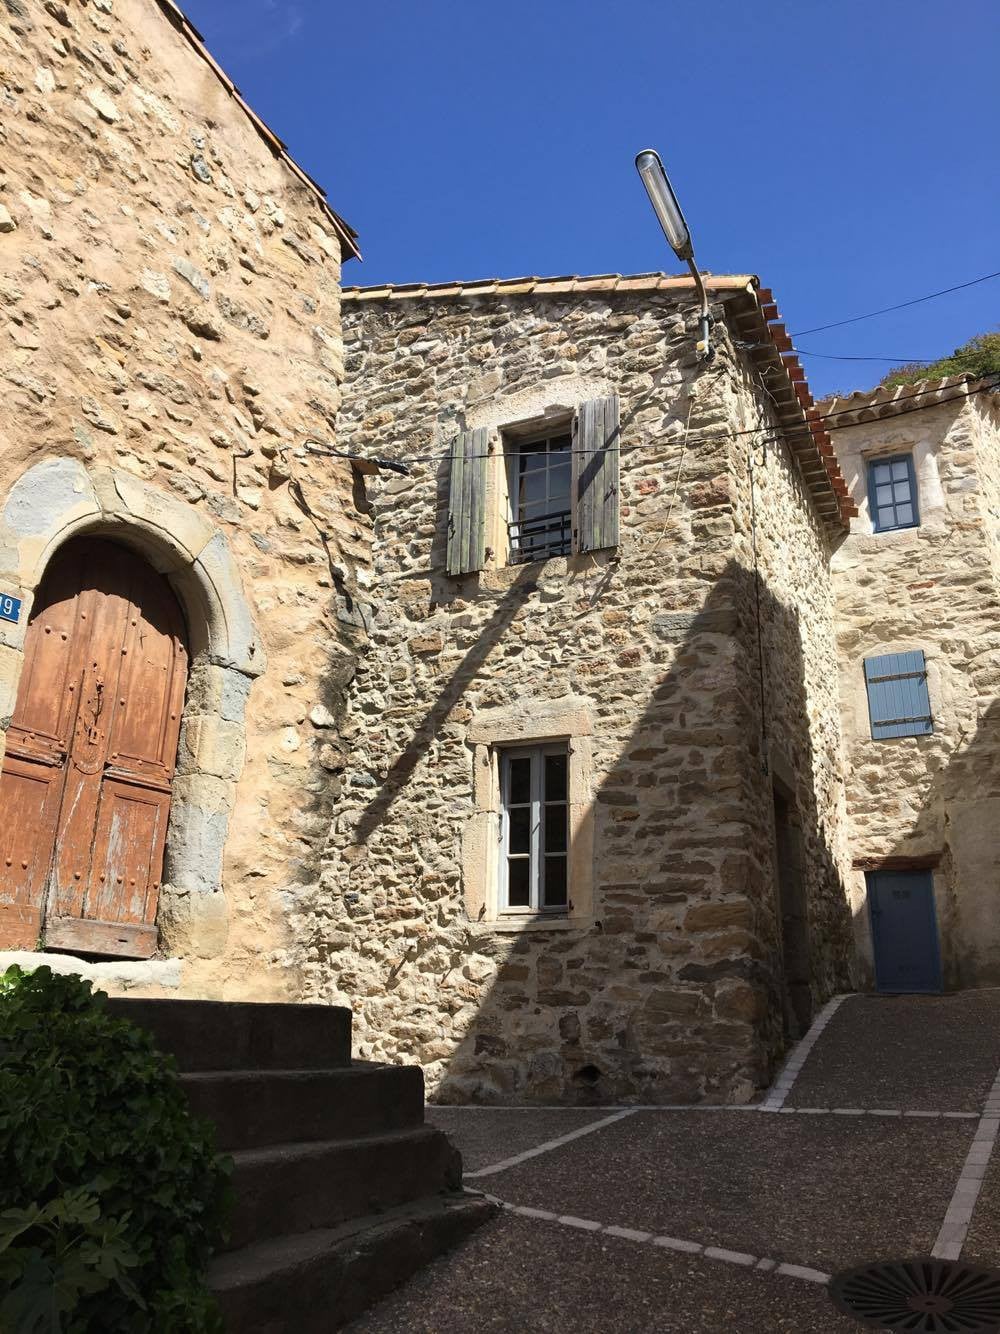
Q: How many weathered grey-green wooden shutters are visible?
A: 2